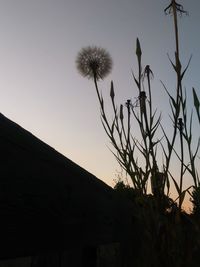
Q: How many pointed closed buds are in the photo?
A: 4